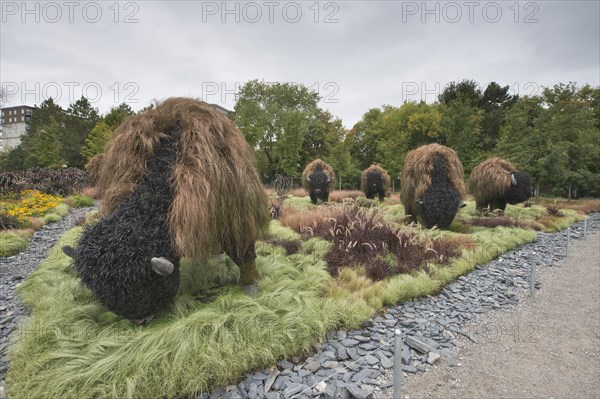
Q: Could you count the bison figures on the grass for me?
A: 5